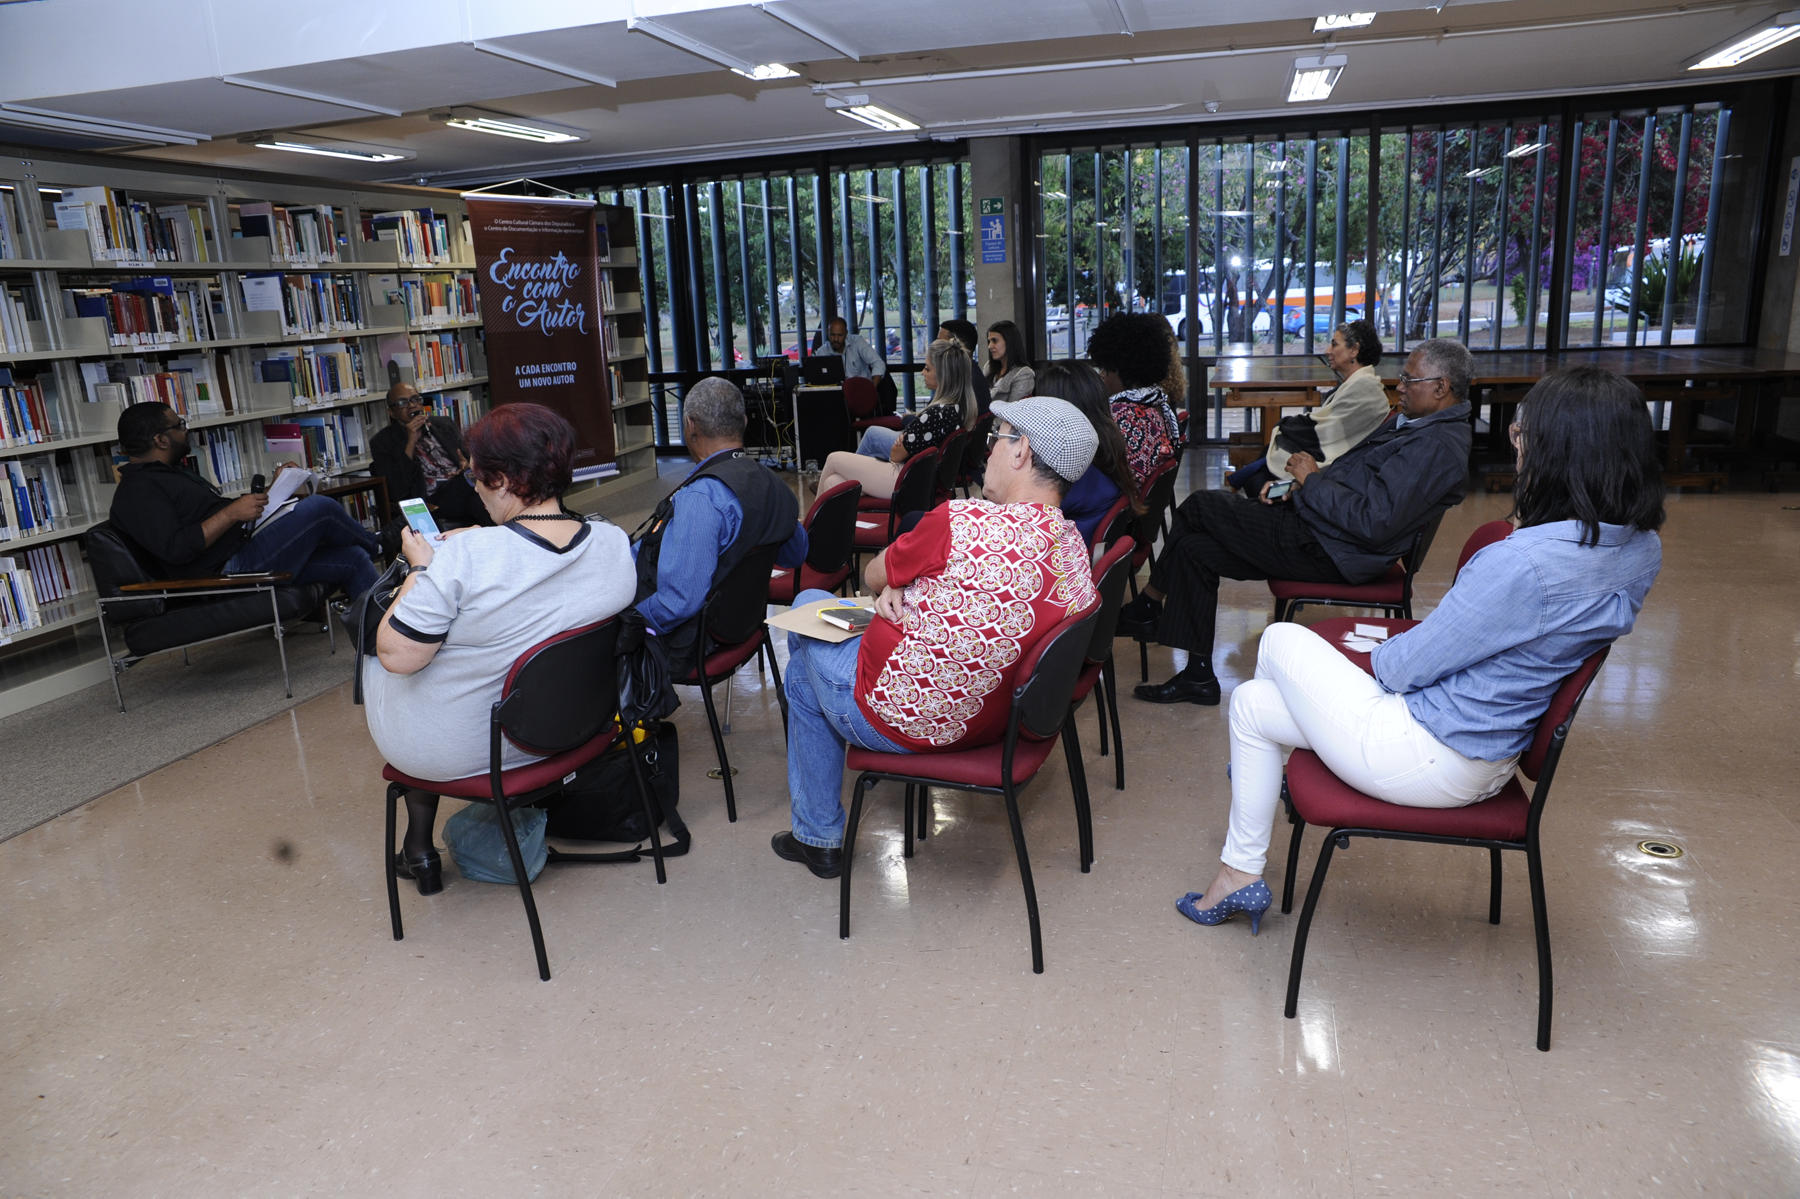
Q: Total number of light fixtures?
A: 7